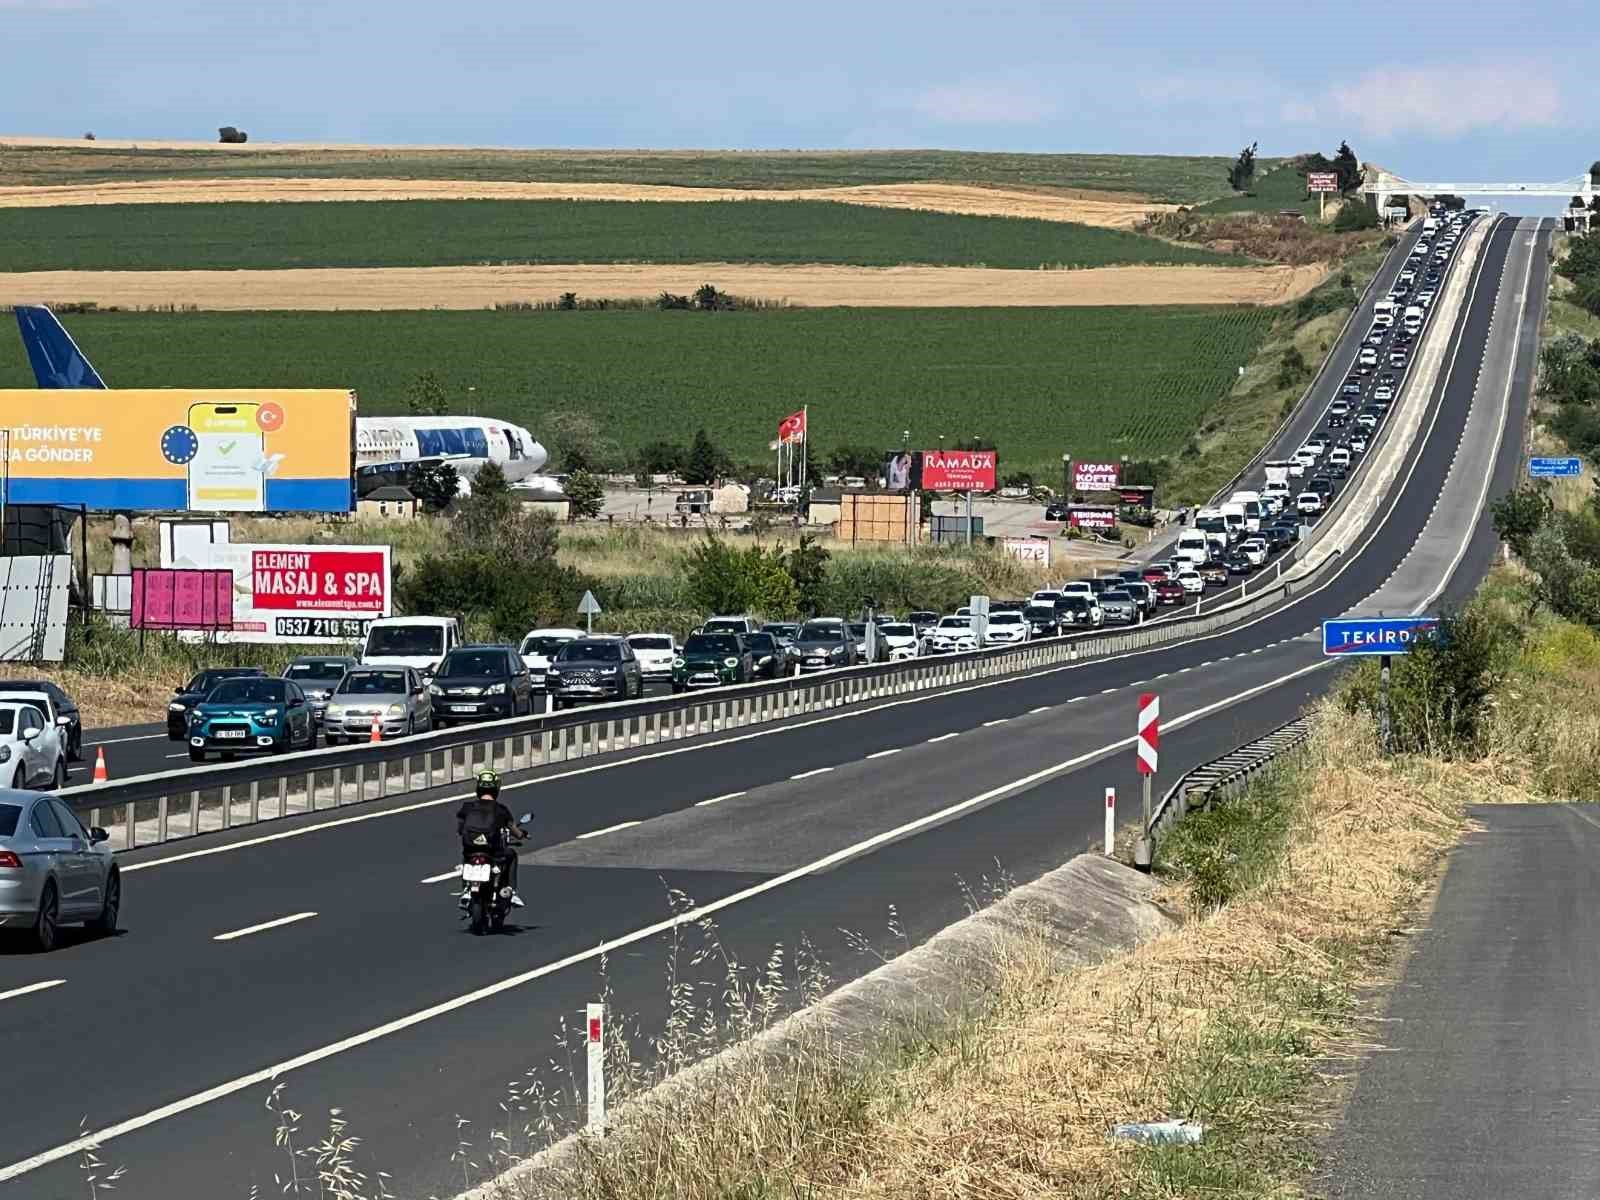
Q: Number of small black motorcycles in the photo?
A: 1